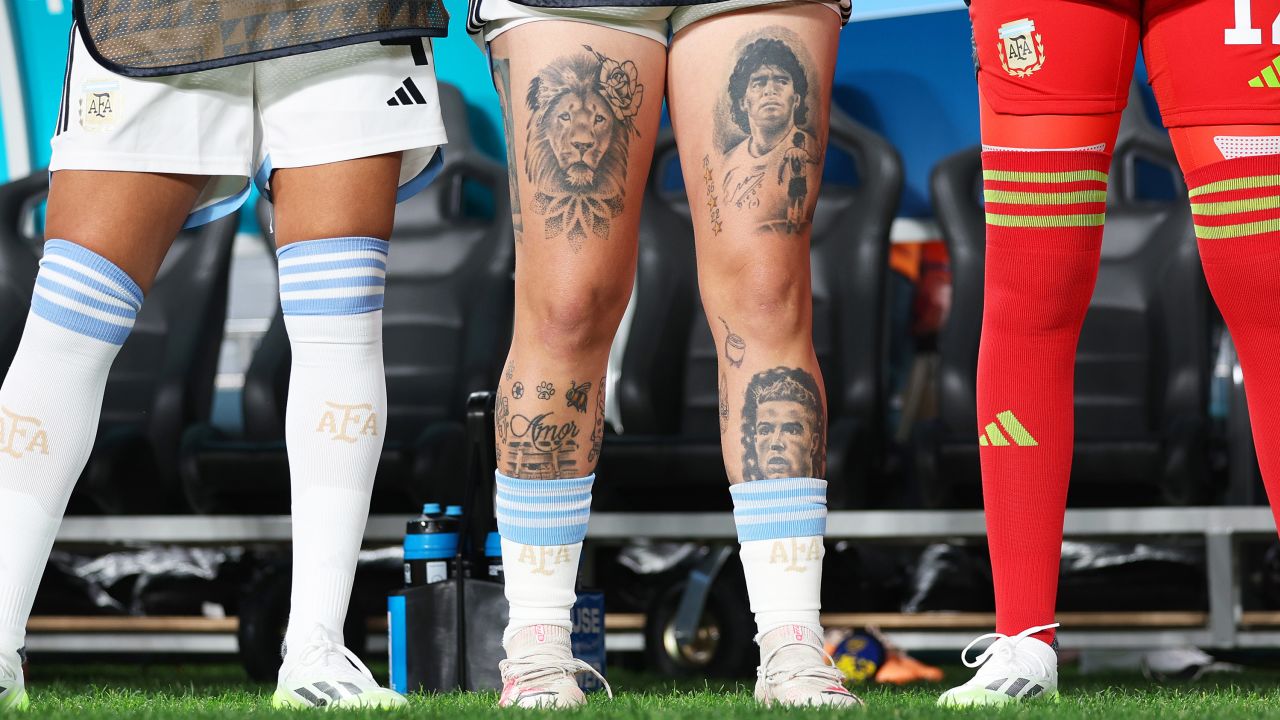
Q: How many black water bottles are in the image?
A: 3